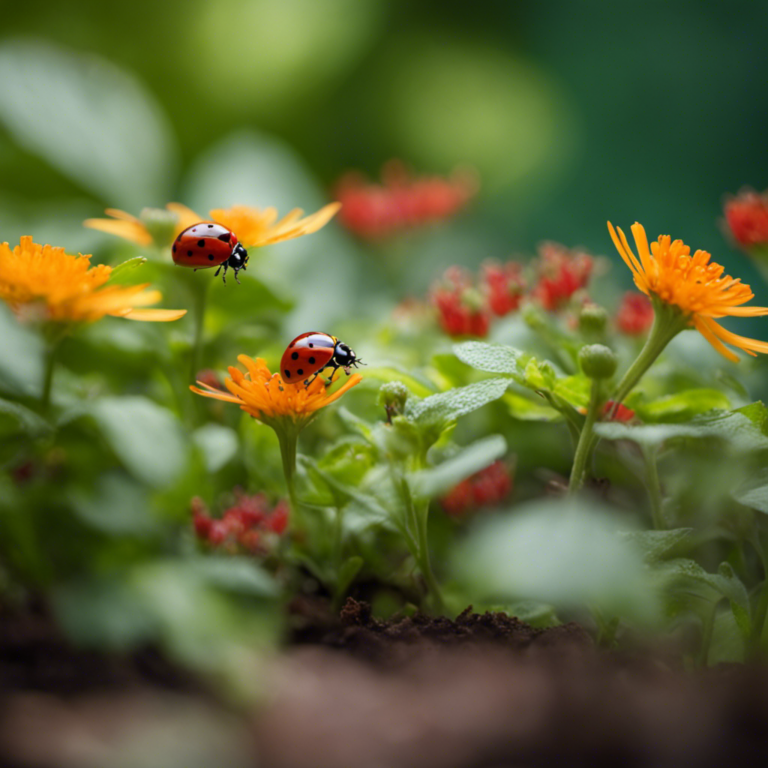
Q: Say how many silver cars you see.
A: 0